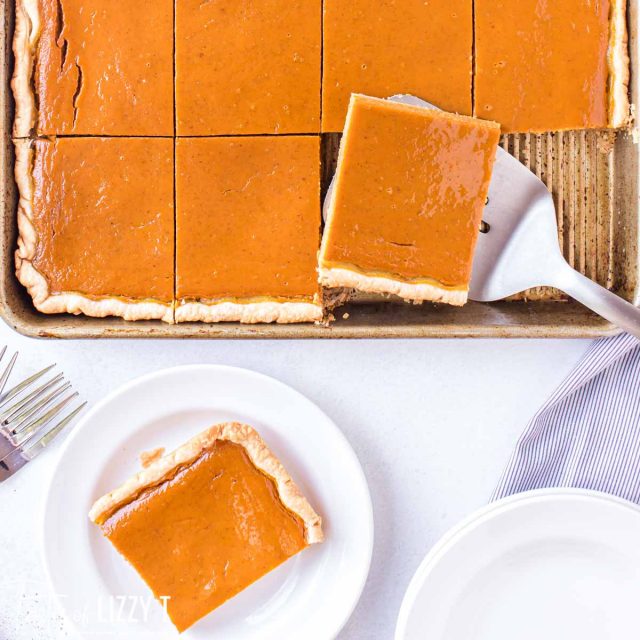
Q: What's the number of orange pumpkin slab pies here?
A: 8